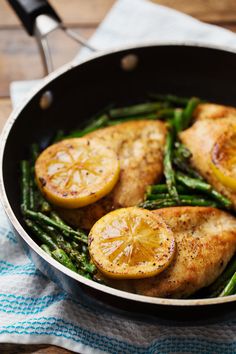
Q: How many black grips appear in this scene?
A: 1